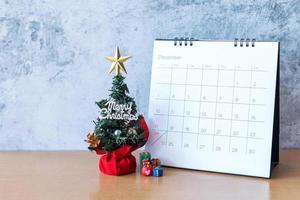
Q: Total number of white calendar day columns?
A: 7